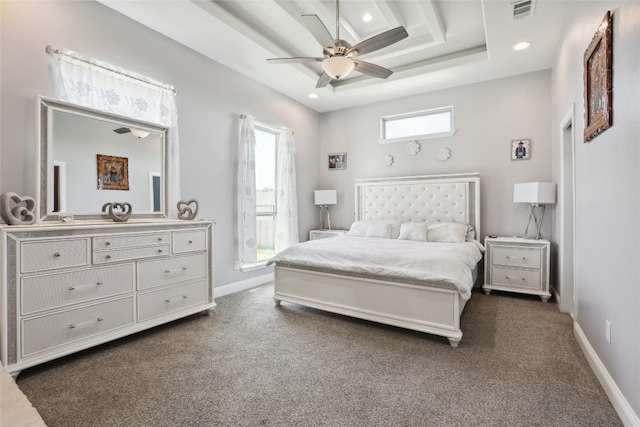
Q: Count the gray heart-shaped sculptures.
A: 3